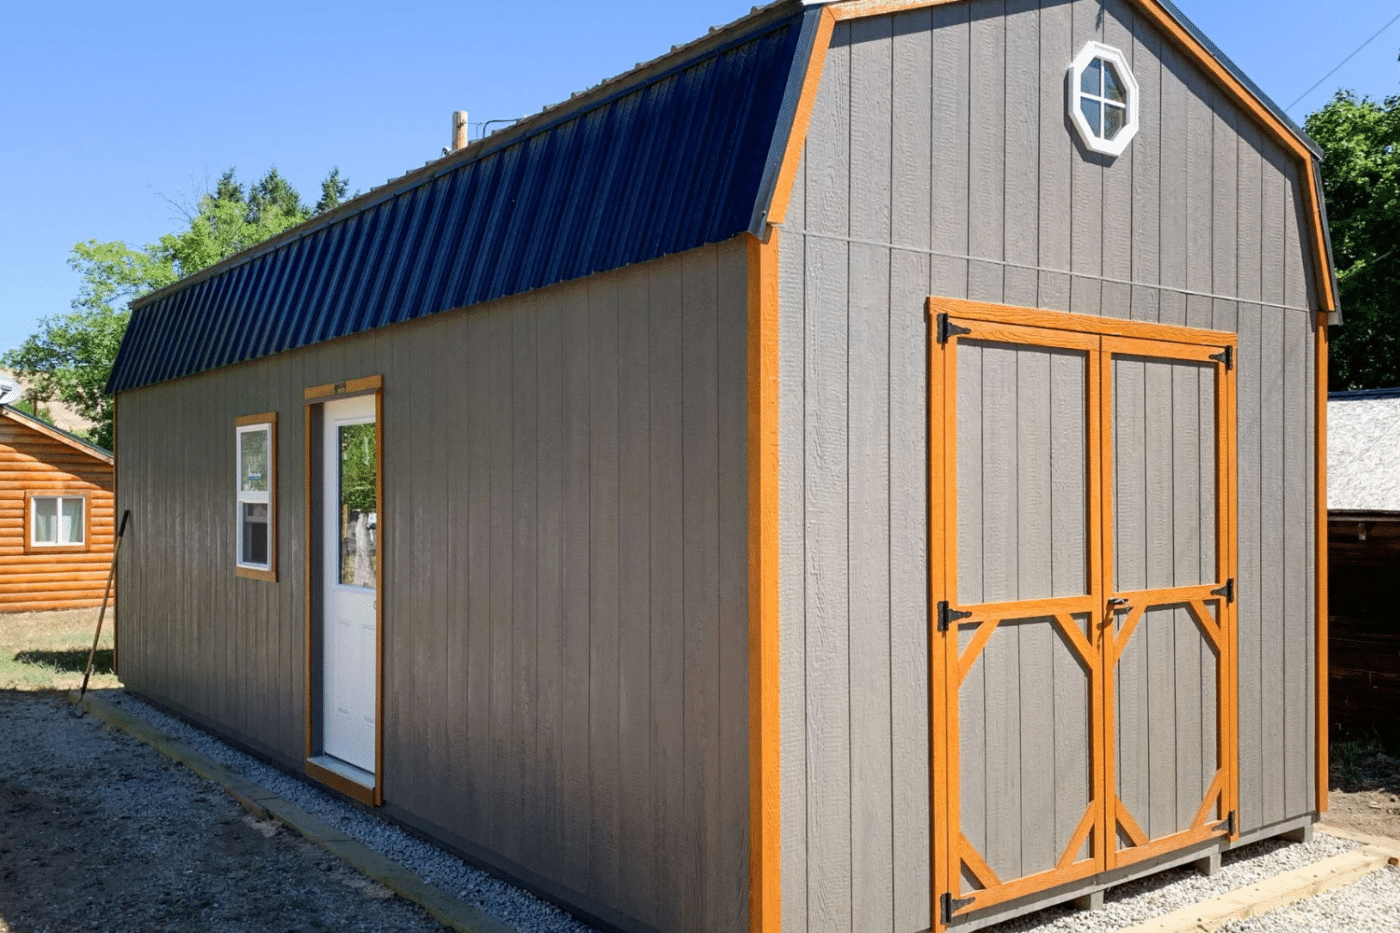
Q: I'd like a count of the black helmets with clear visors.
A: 0